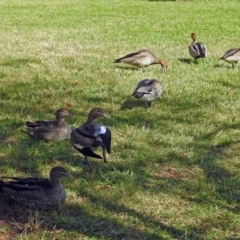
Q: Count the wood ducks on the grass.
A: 7